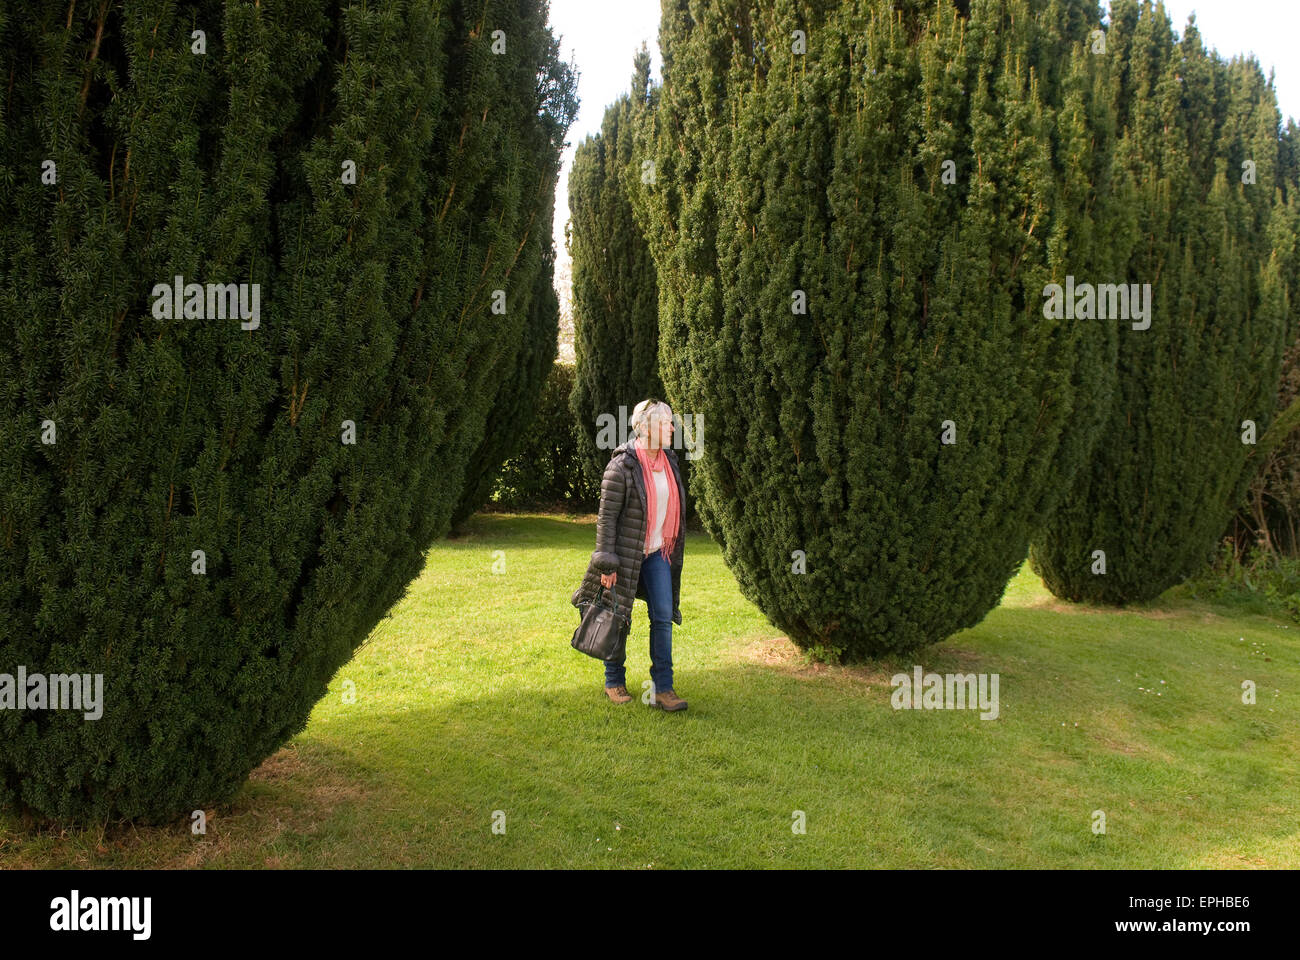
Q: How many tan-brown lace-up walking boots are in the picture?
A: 2